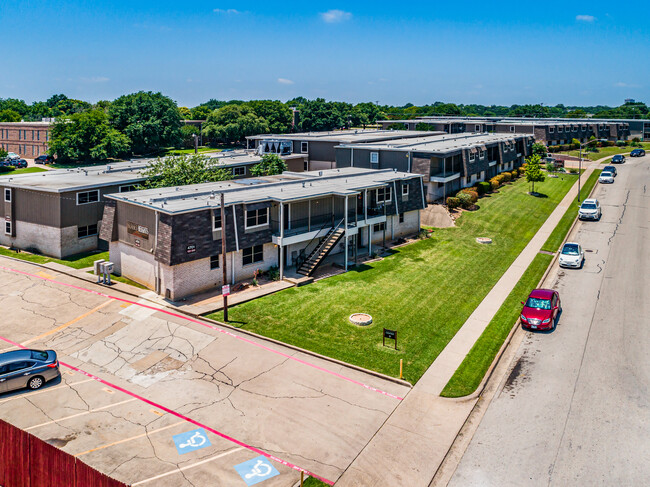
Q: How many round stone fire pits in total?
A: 2